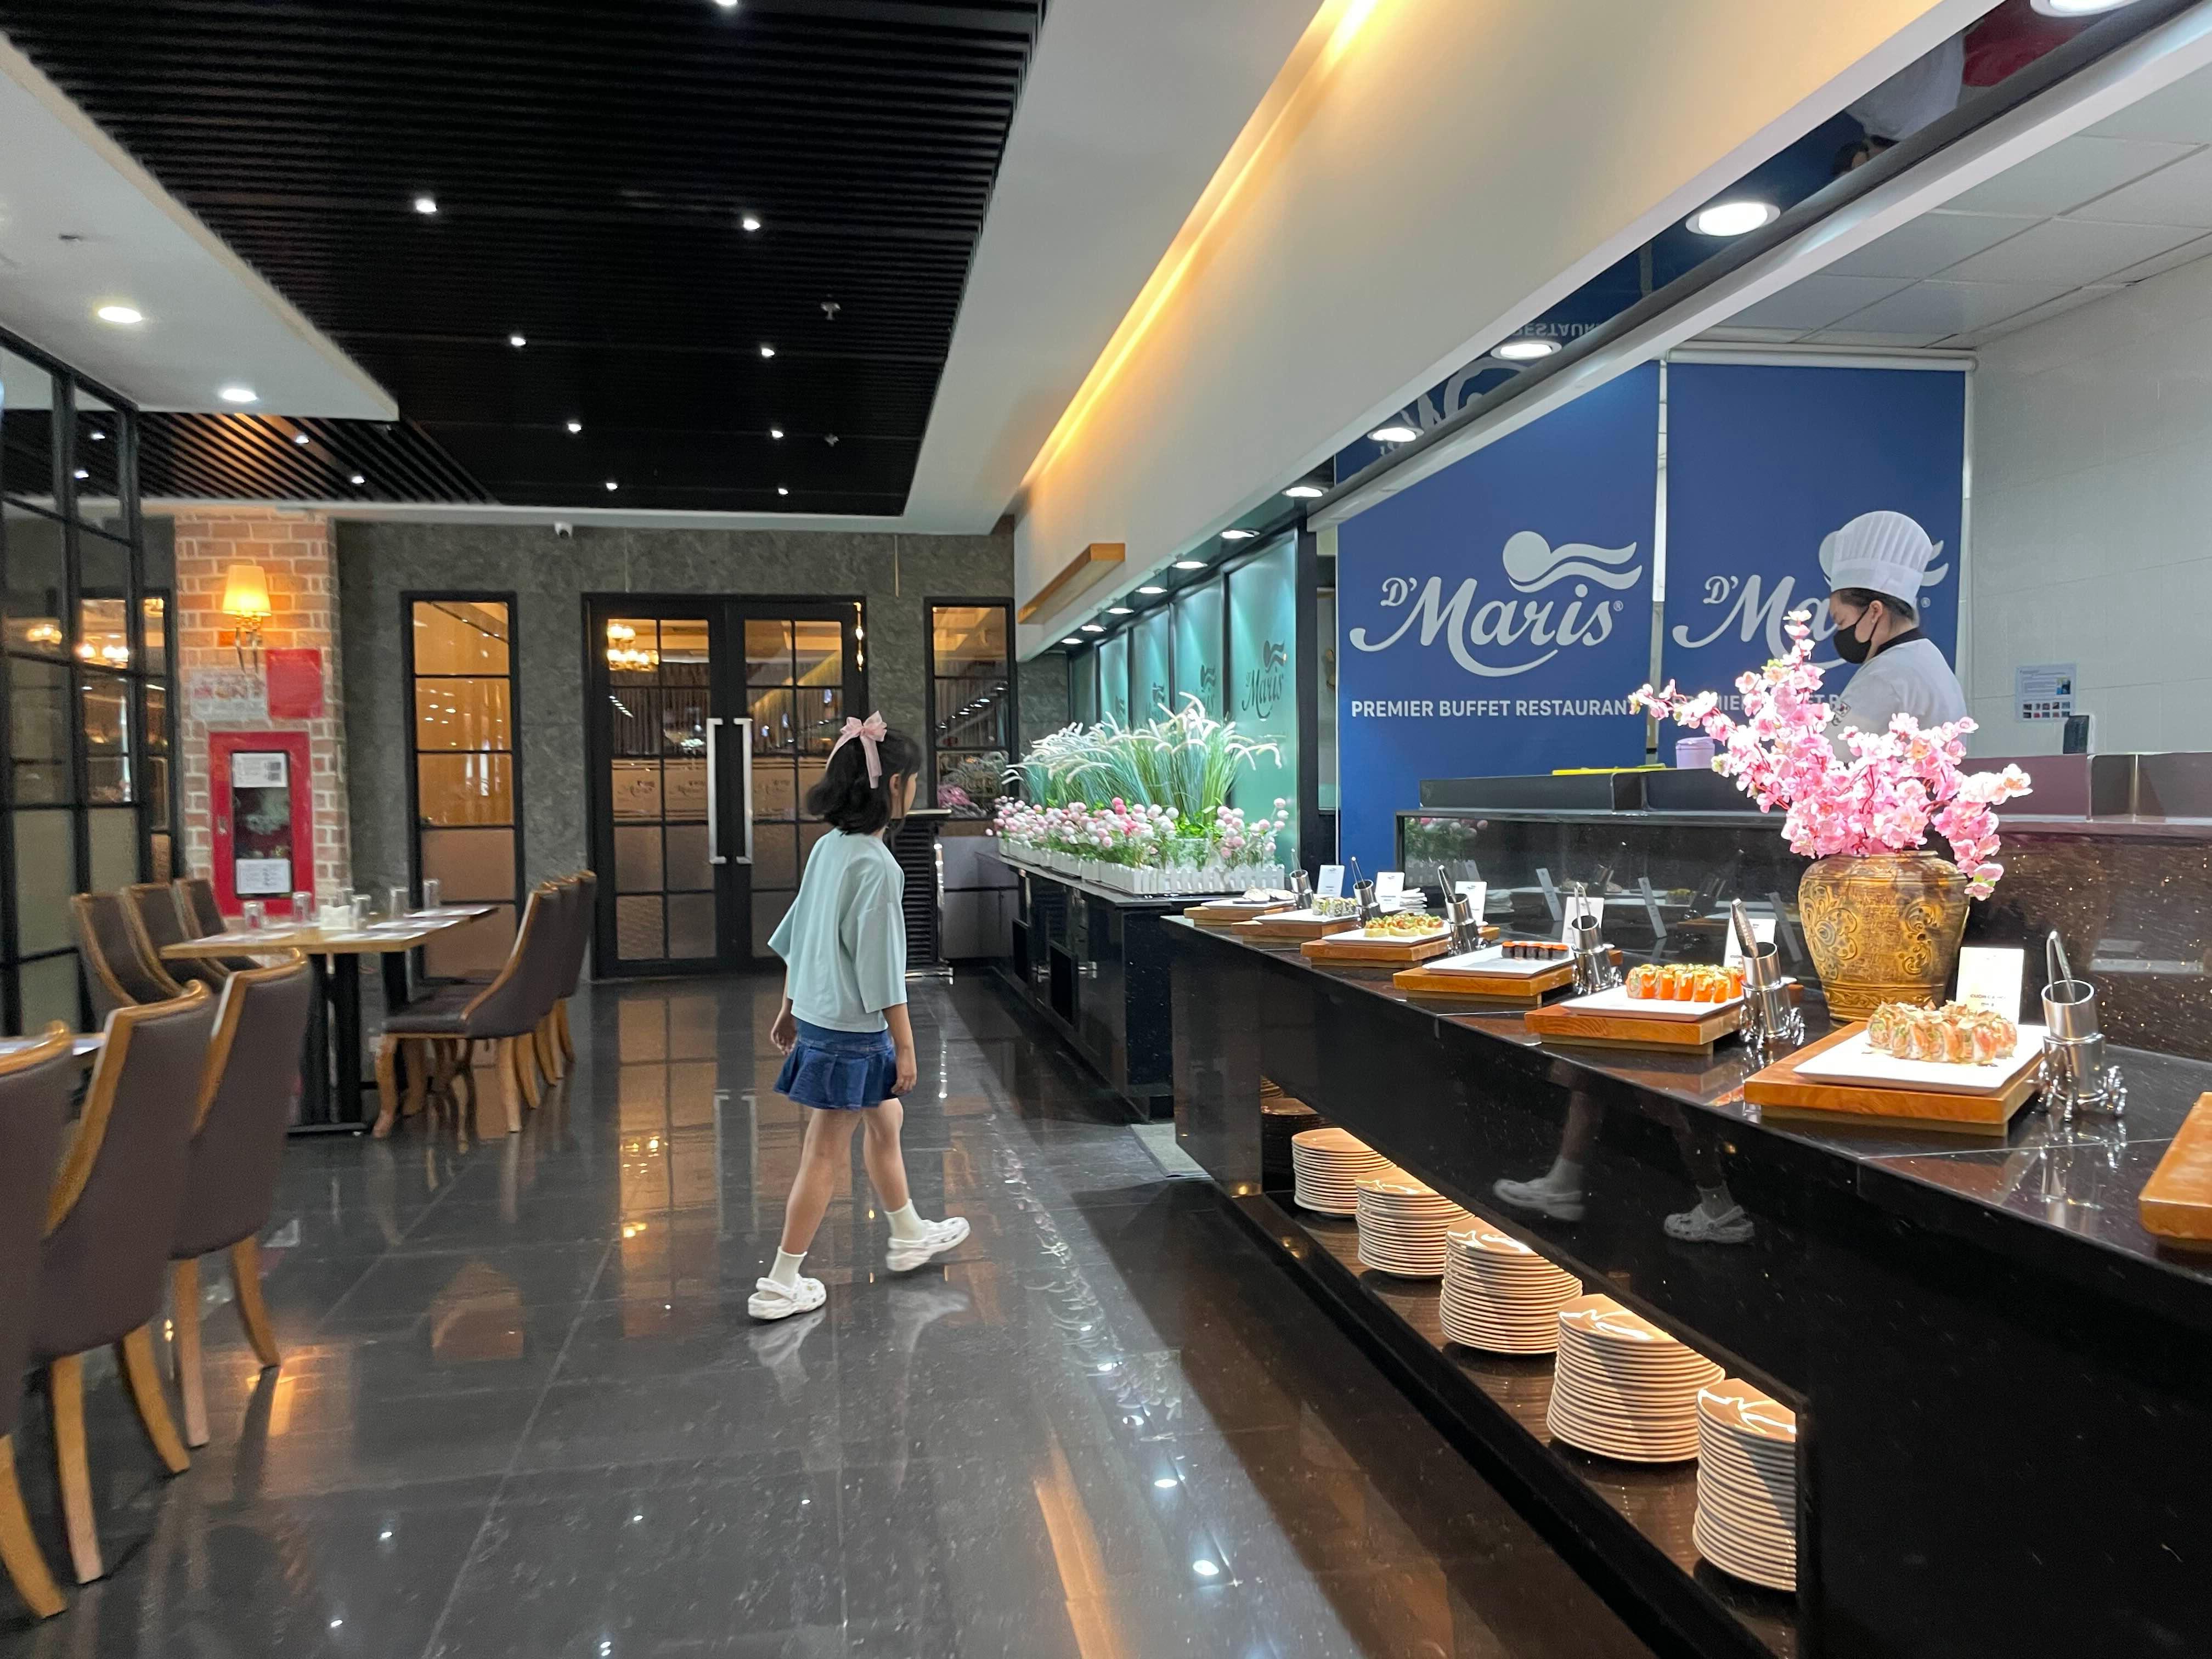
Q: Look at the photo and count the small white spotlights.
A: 13